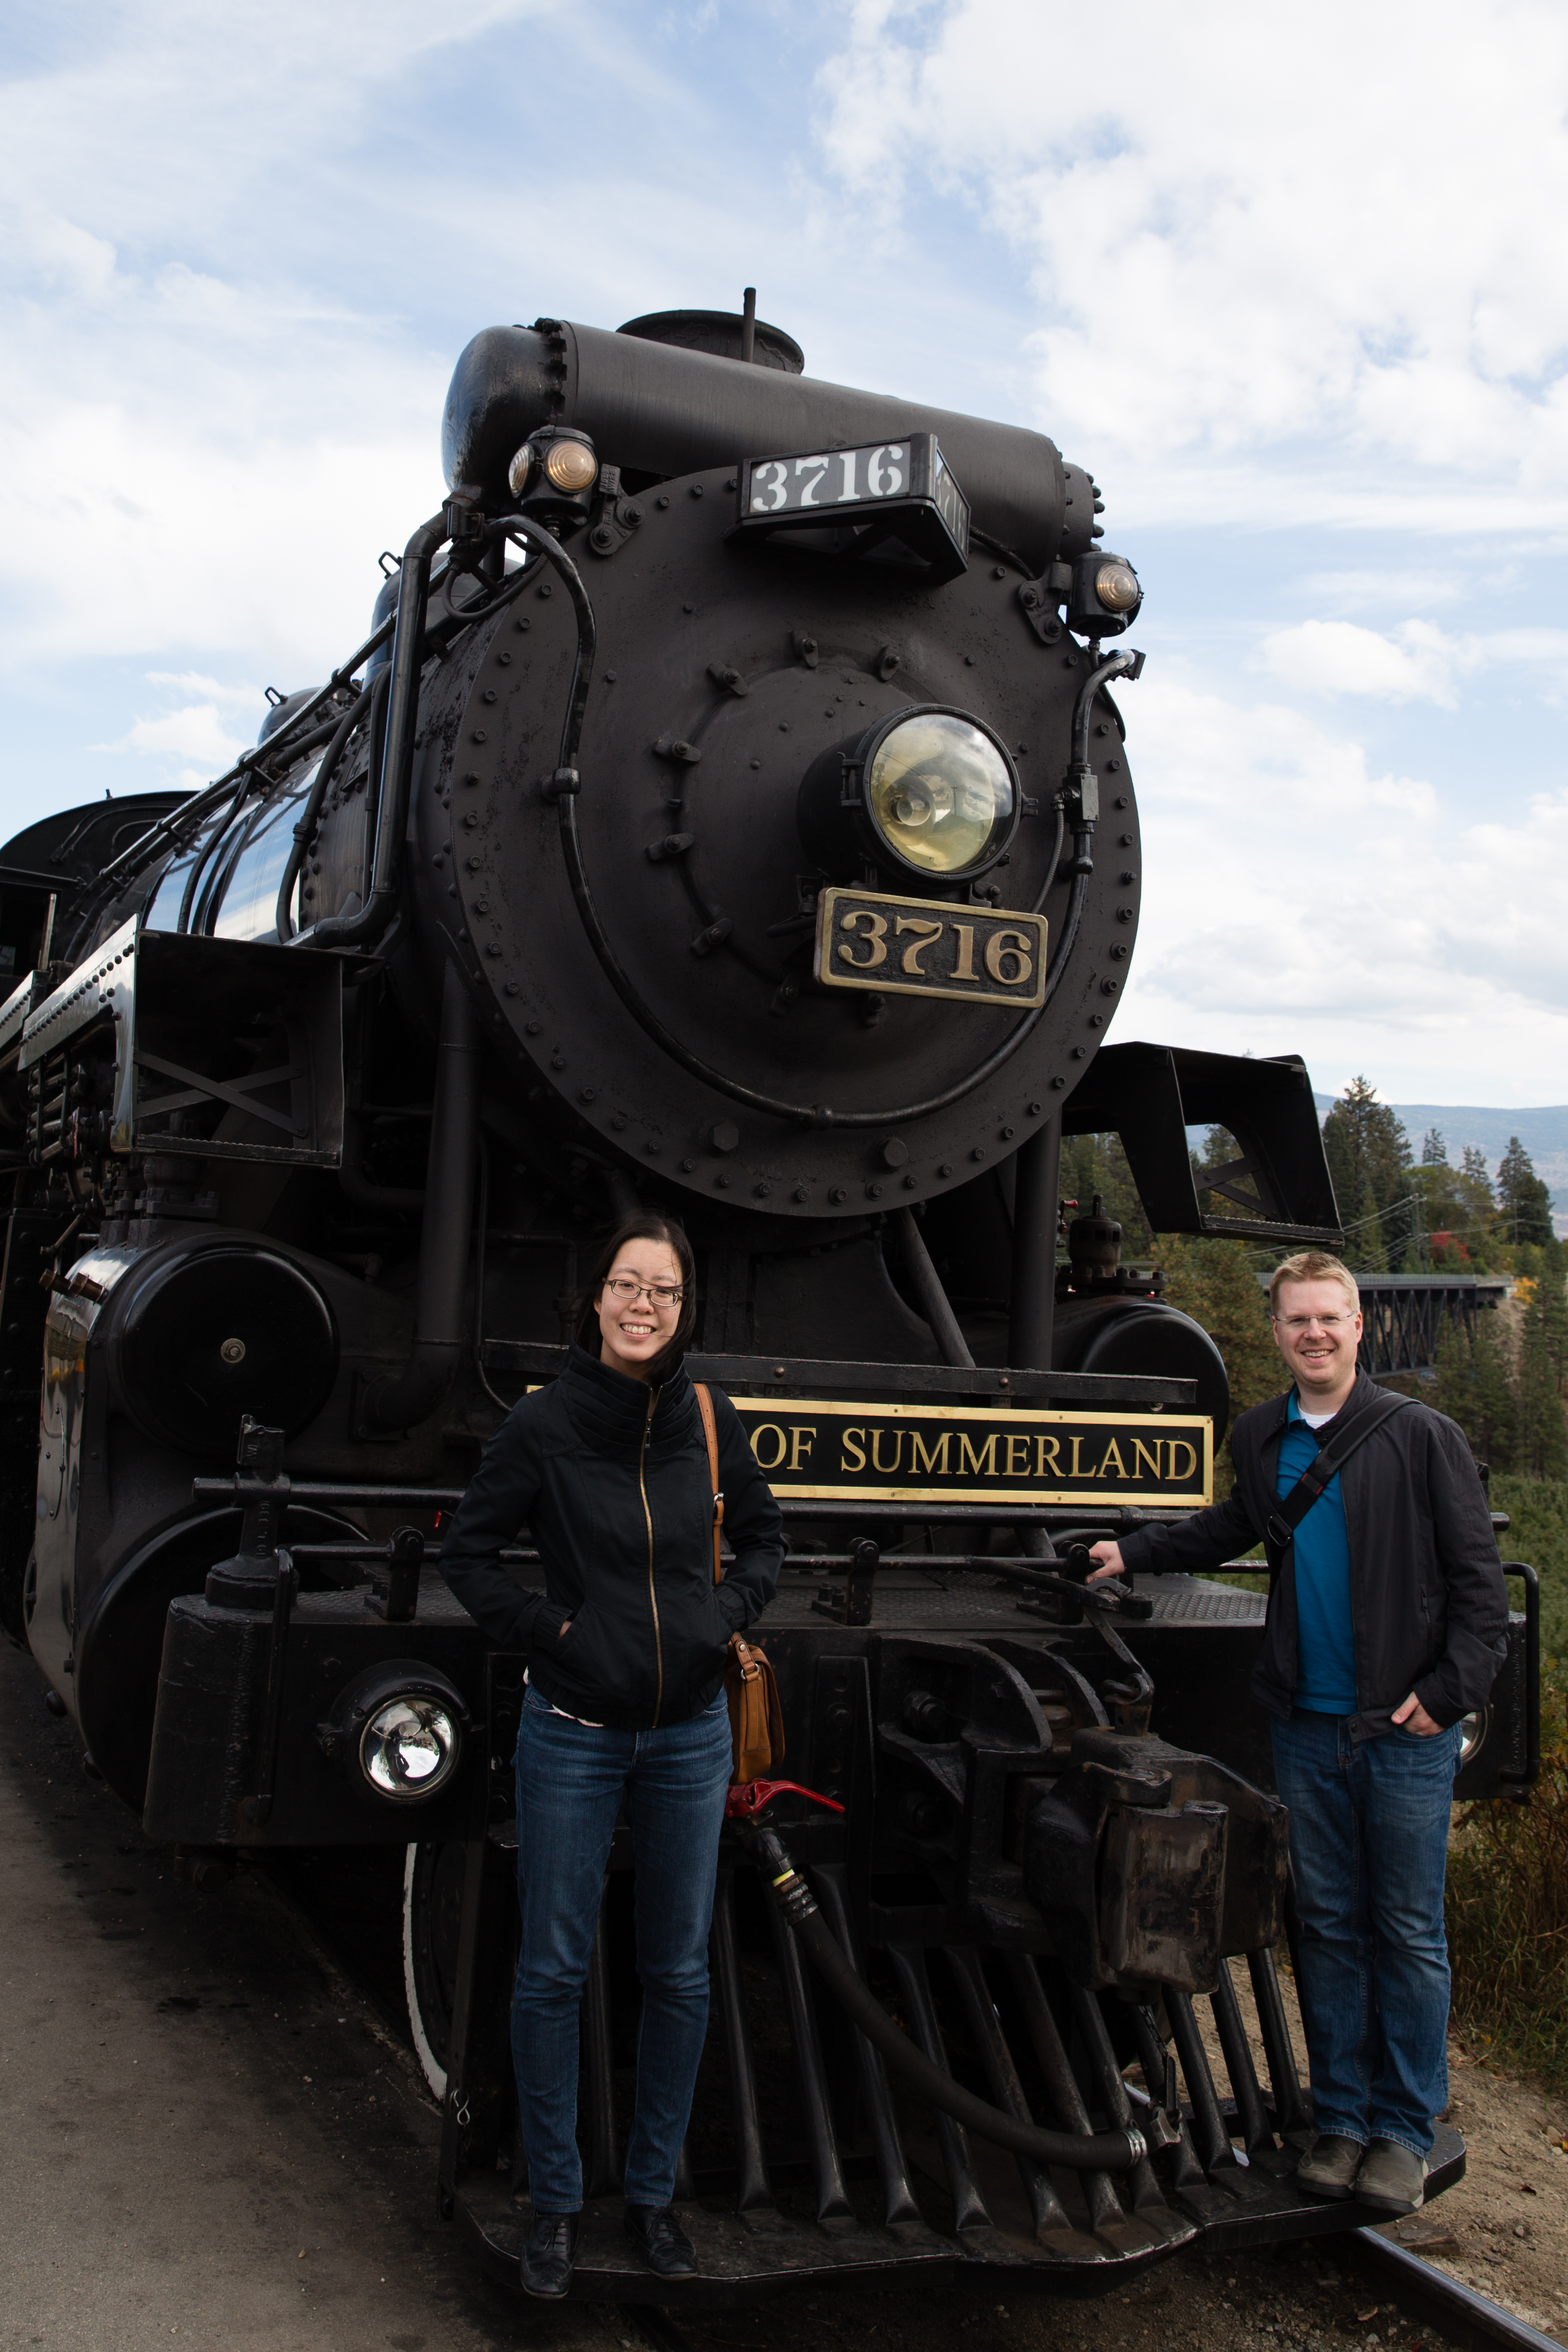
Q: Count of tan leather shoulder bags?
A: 1